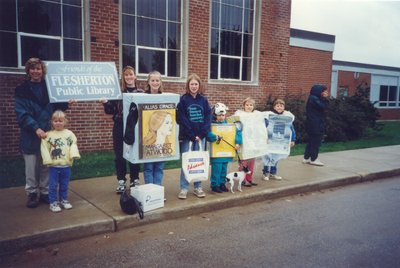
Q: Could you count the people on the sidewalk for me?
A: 9